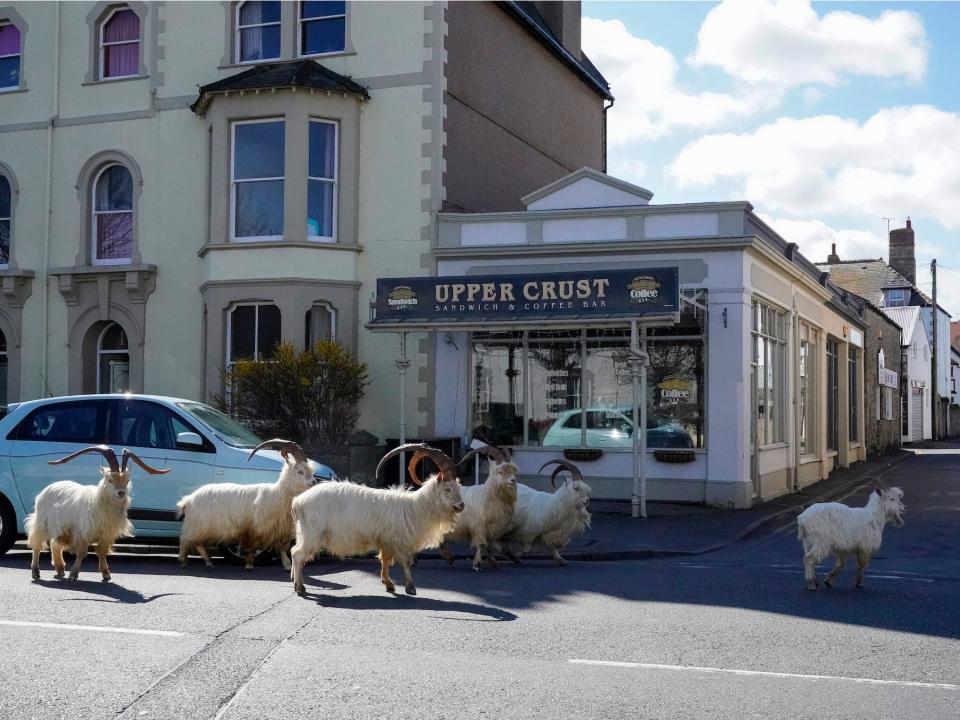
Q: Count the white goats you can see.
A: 6